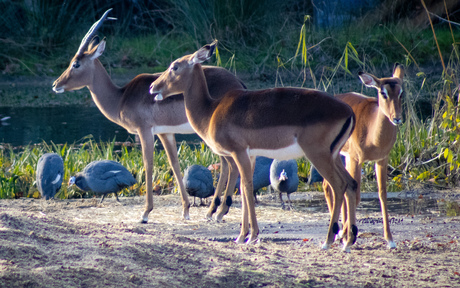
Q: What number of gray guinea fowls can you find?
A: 6